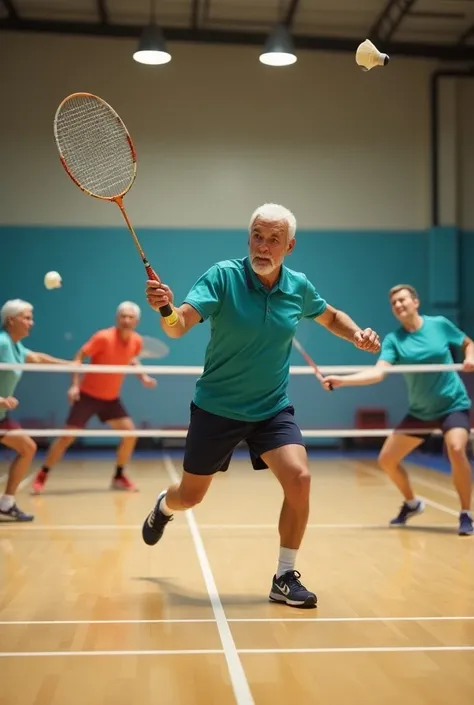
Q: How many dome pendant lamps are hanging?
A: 2